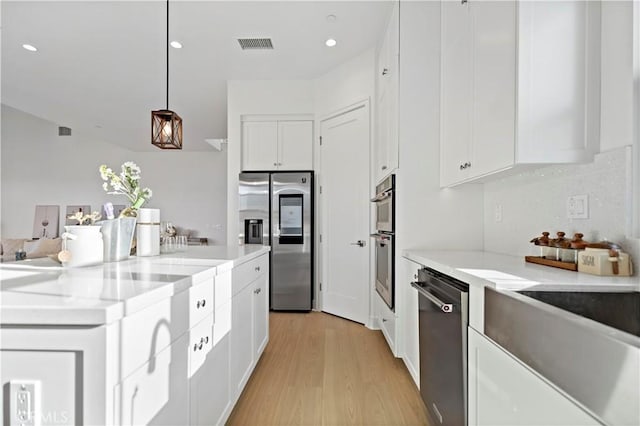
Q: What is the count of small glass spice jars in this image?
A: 3